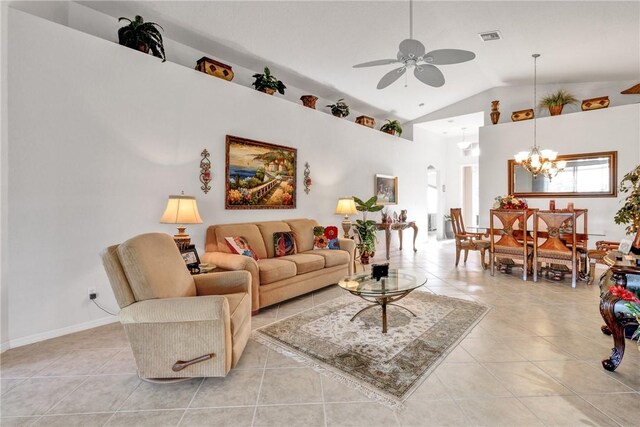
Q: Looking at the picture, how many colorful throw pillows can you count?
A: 3